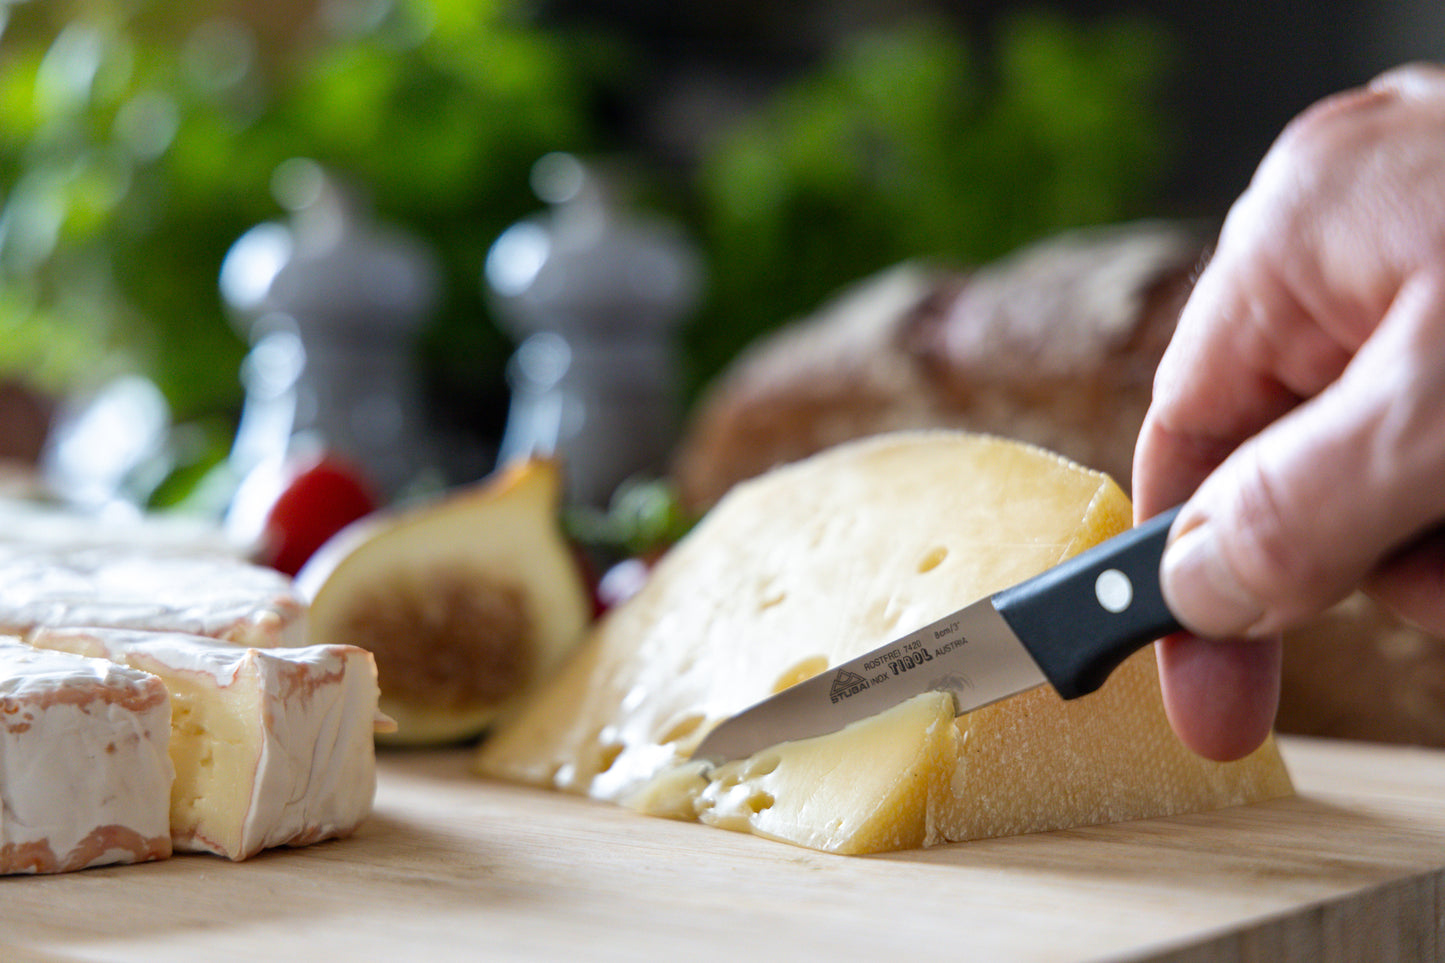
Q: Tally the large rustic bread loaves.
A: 1